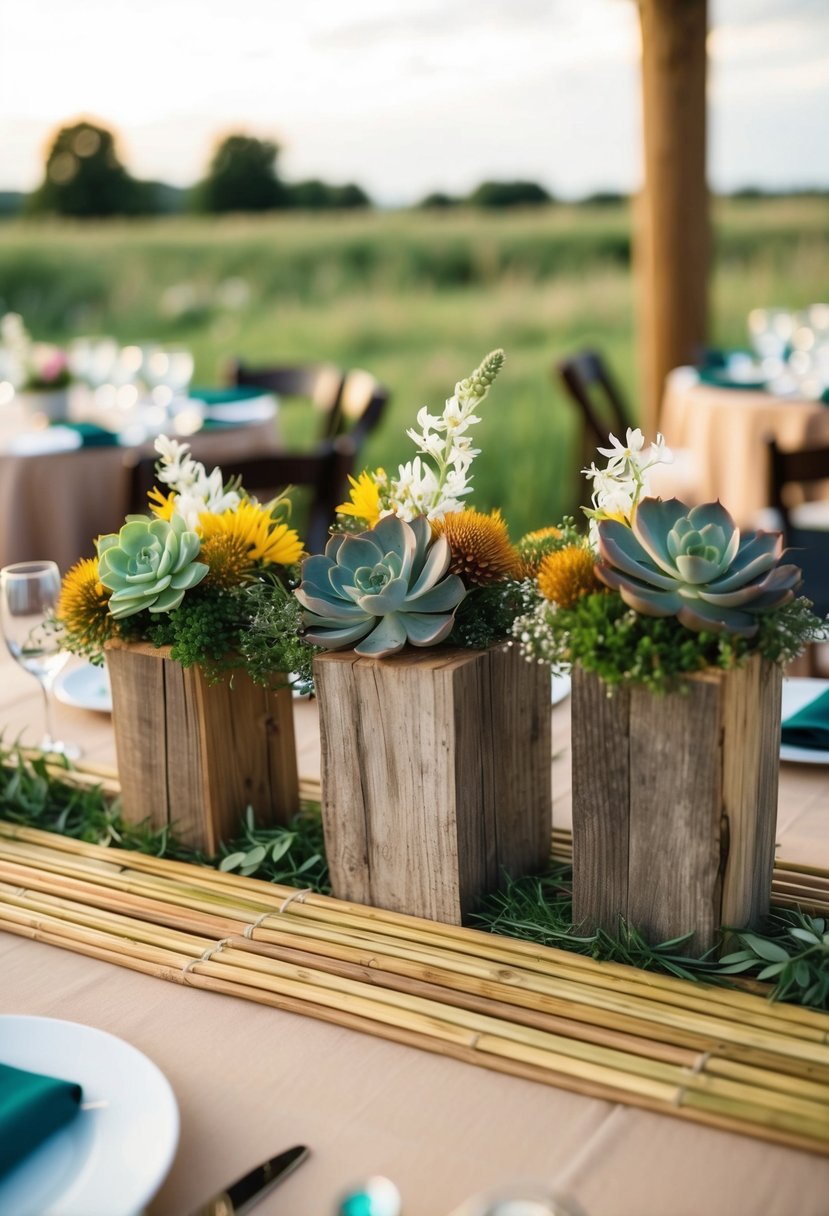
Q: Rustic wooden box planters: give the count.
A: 3